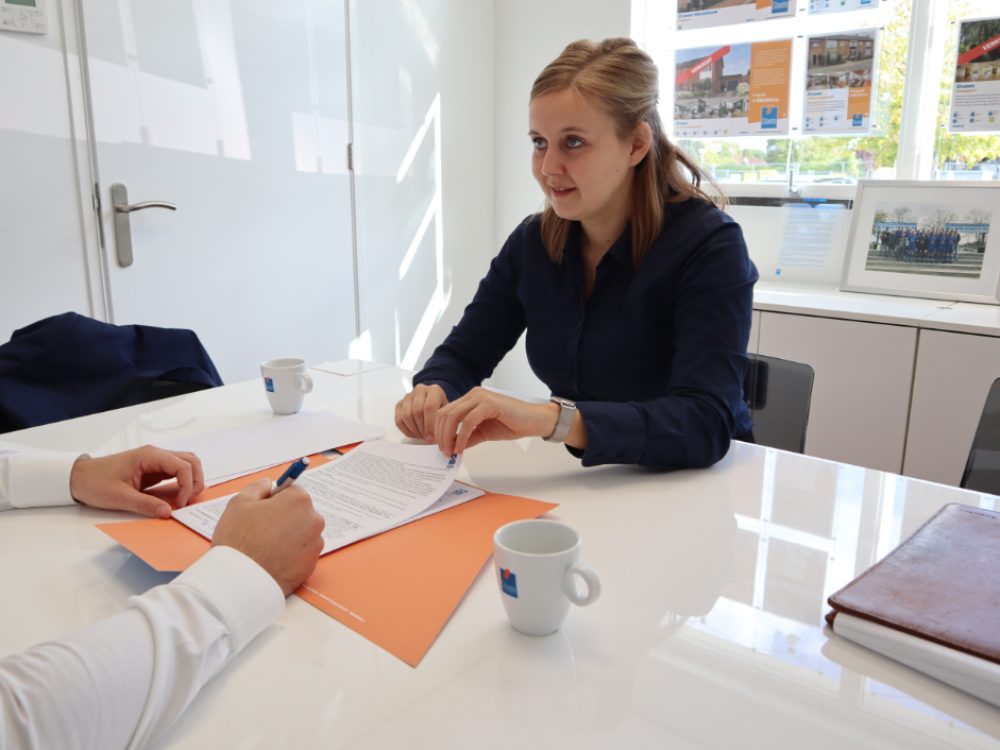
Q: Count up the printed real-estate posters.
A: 5